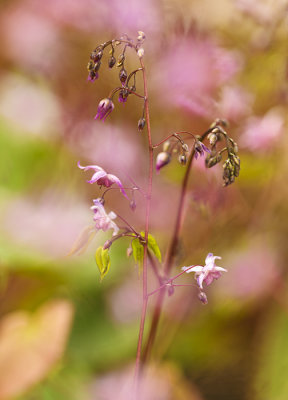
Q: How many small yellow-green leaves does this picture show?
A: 3